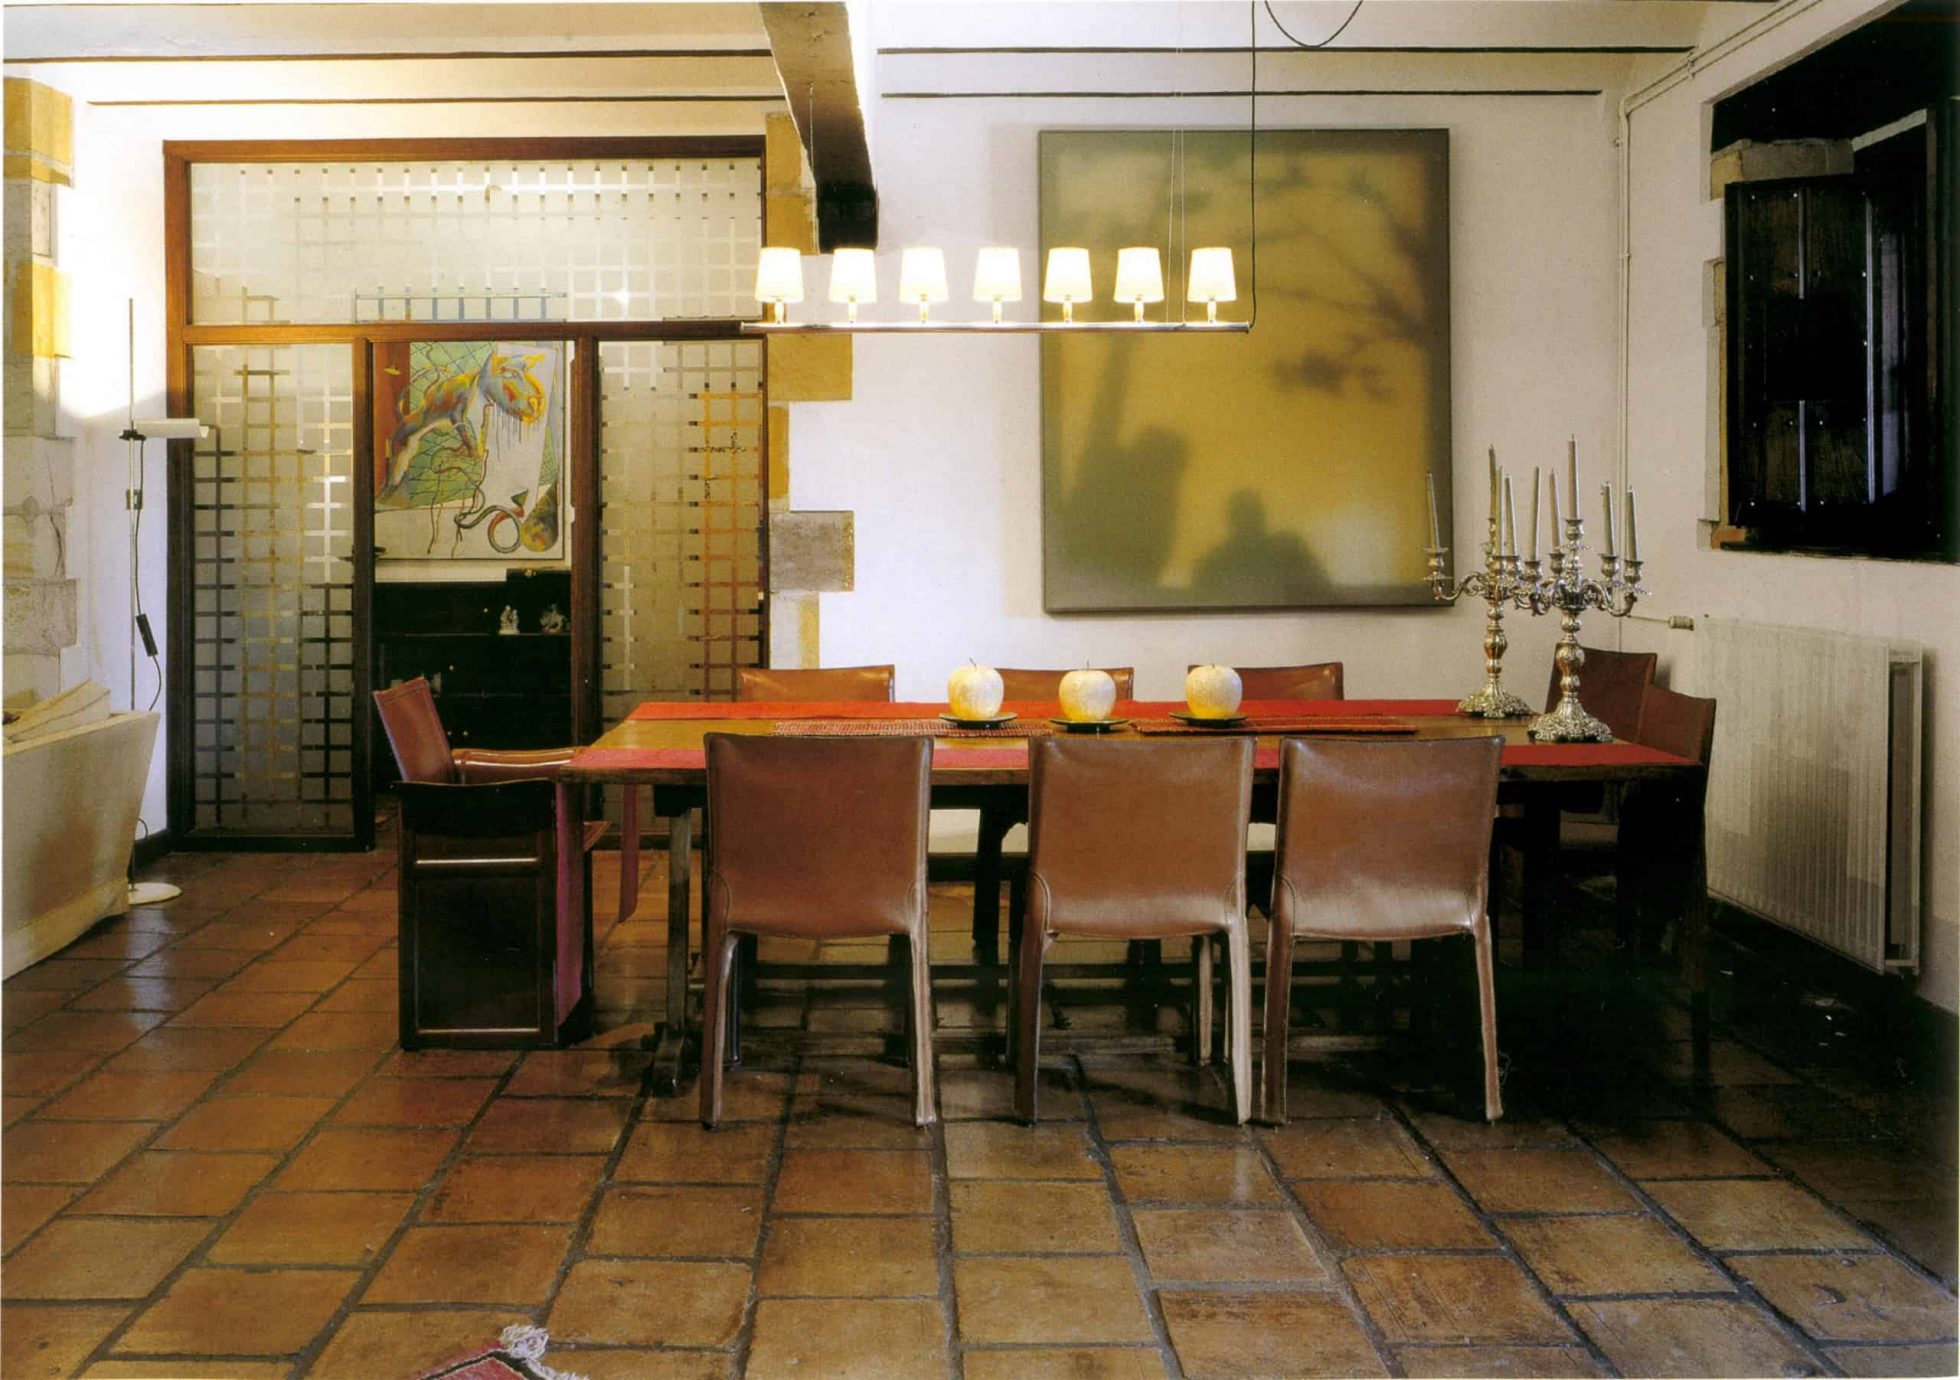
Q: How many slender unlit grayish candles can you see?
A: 9